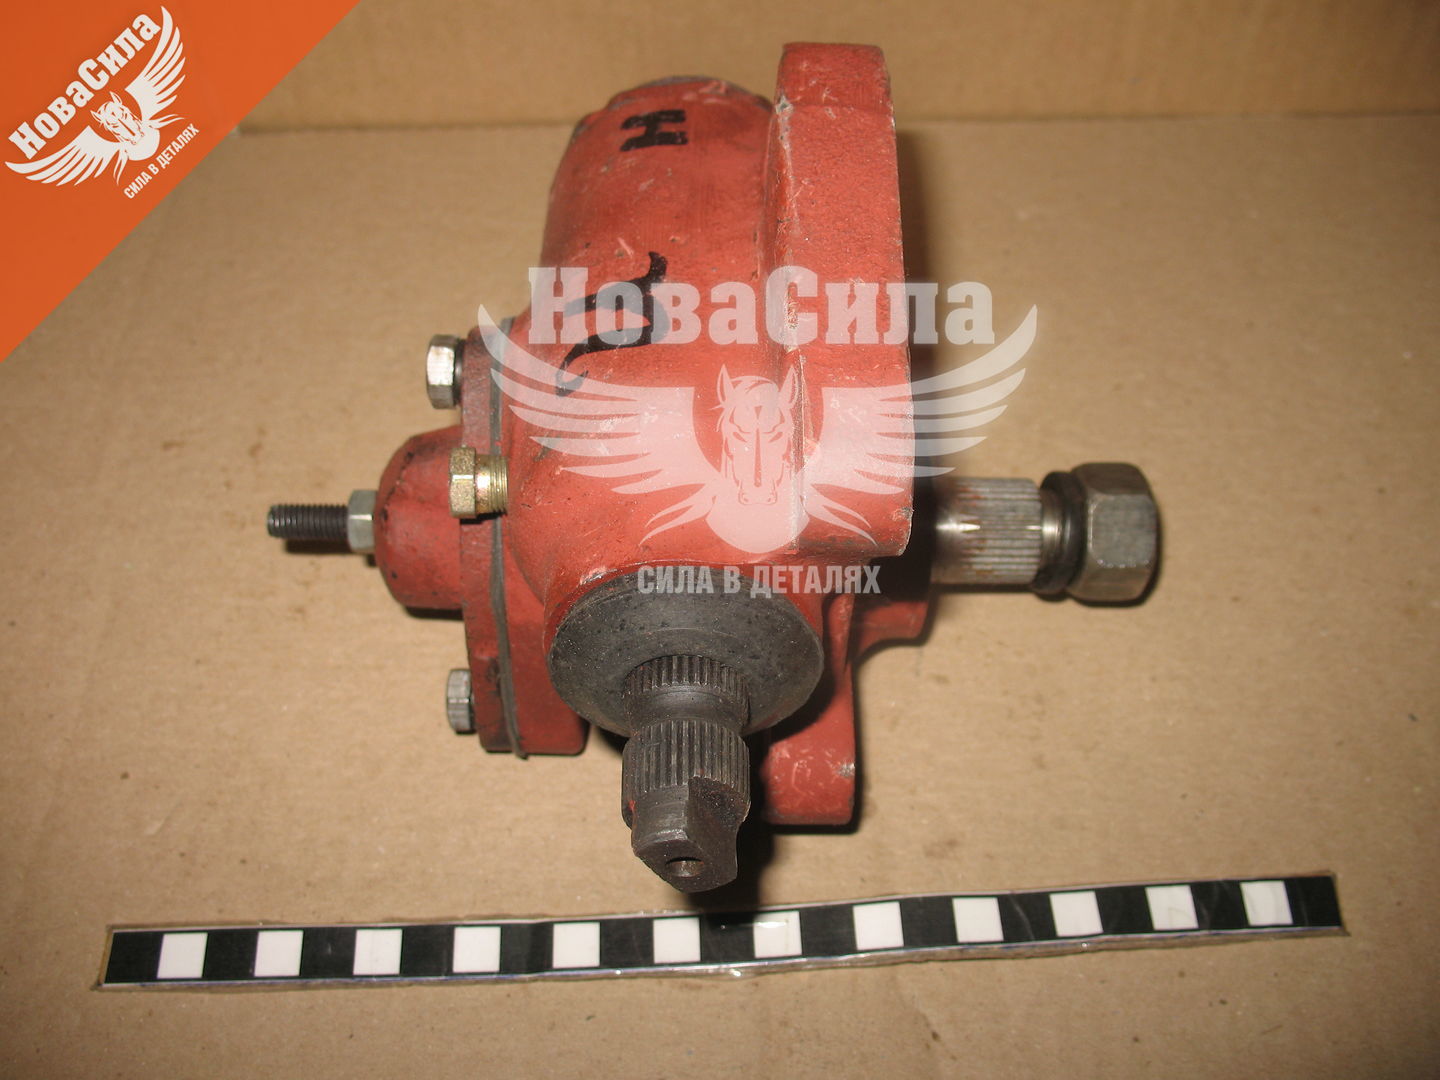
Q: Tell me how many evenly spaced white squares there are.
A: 12